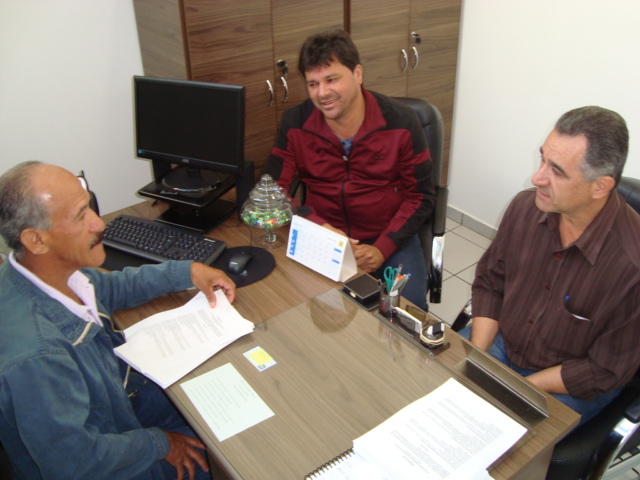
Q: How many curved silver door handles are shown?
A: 4